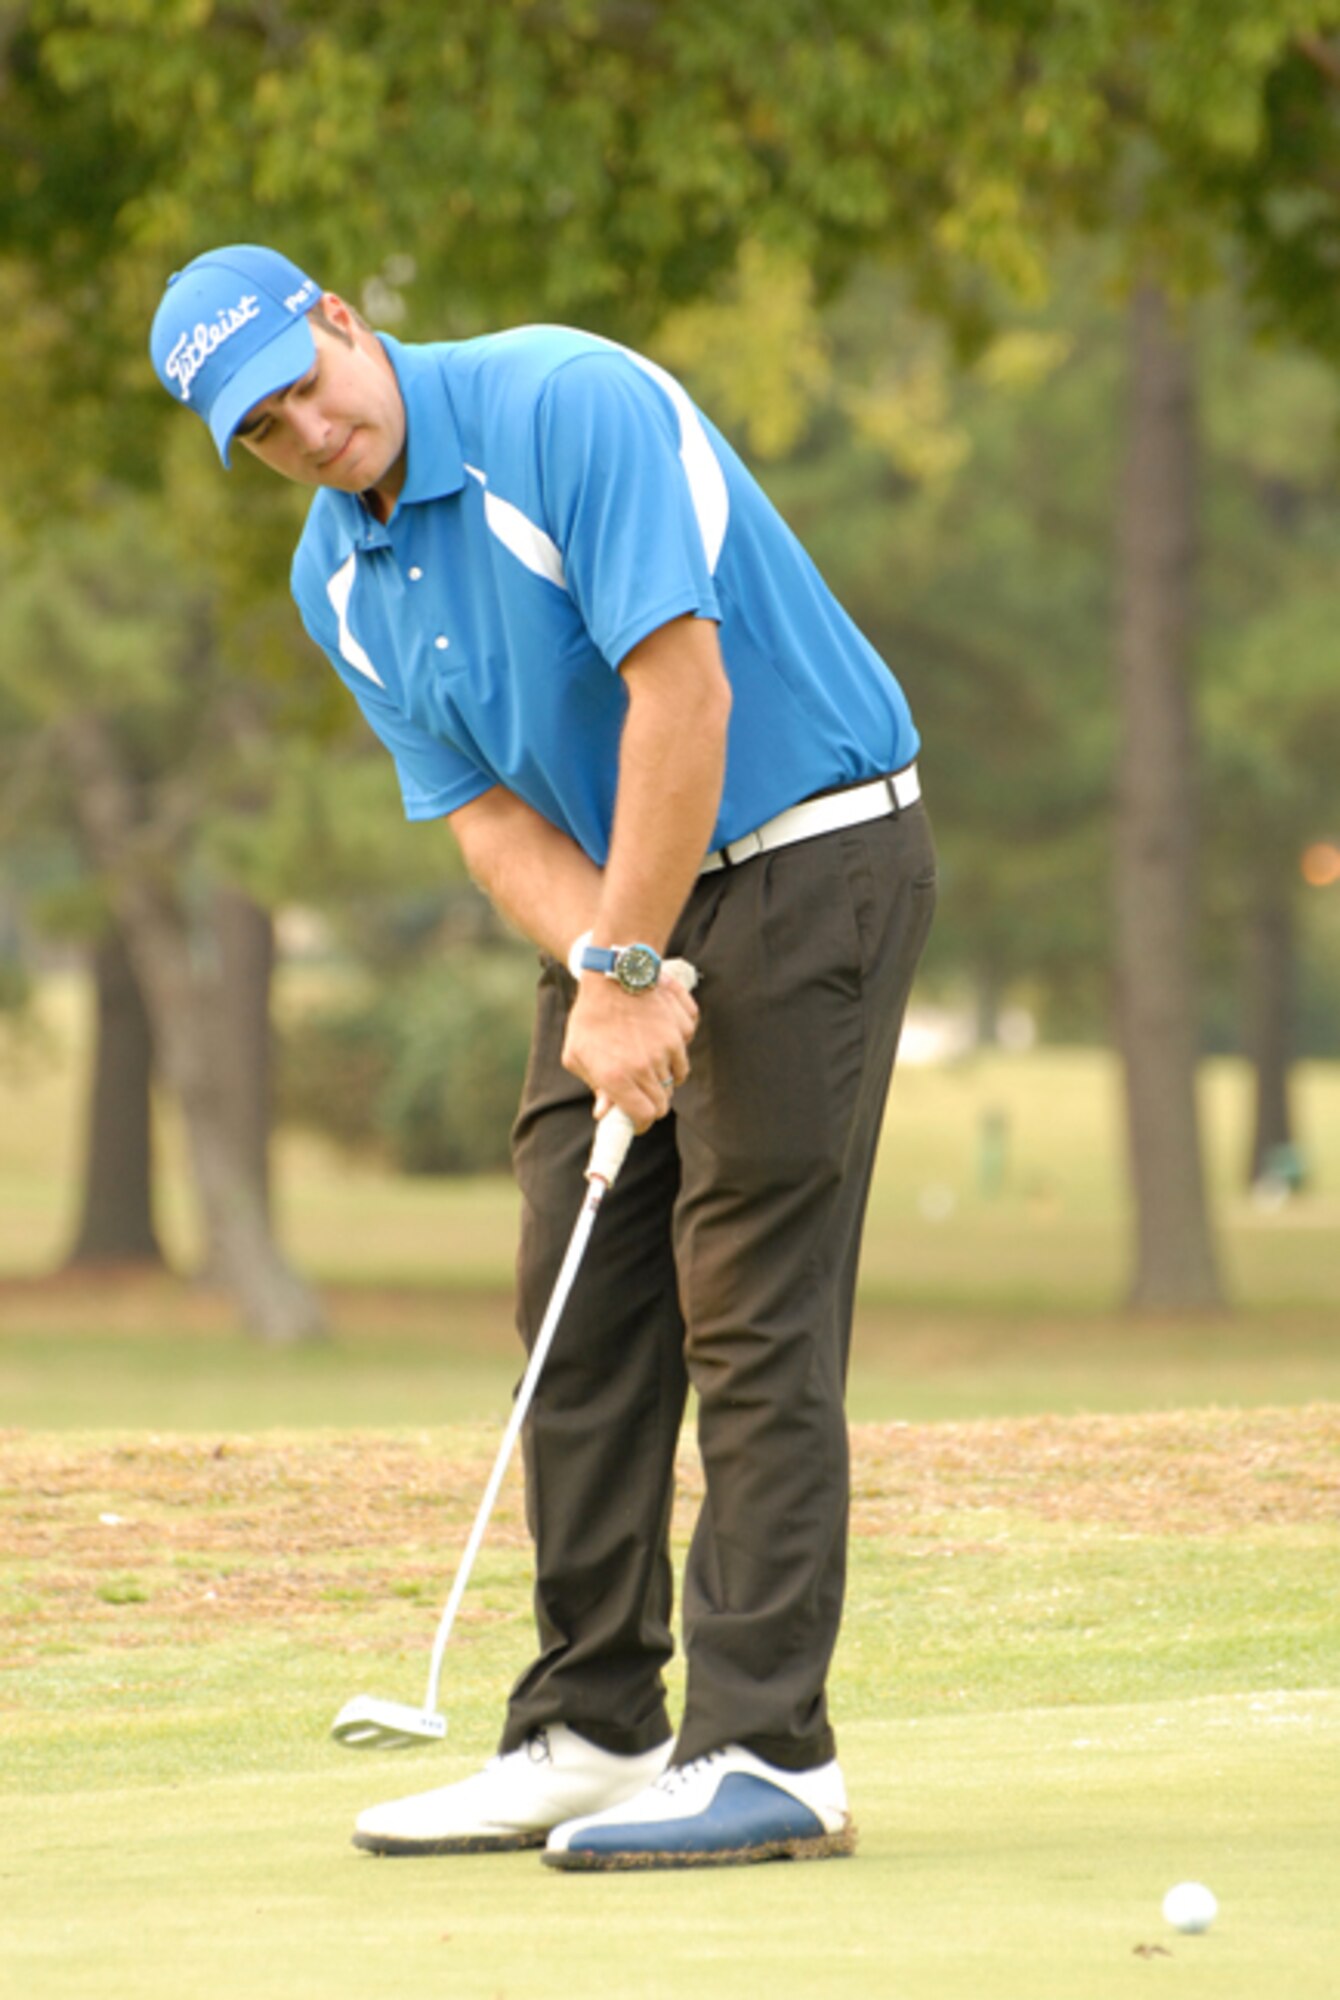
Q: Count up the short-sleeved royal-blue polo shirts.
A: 1